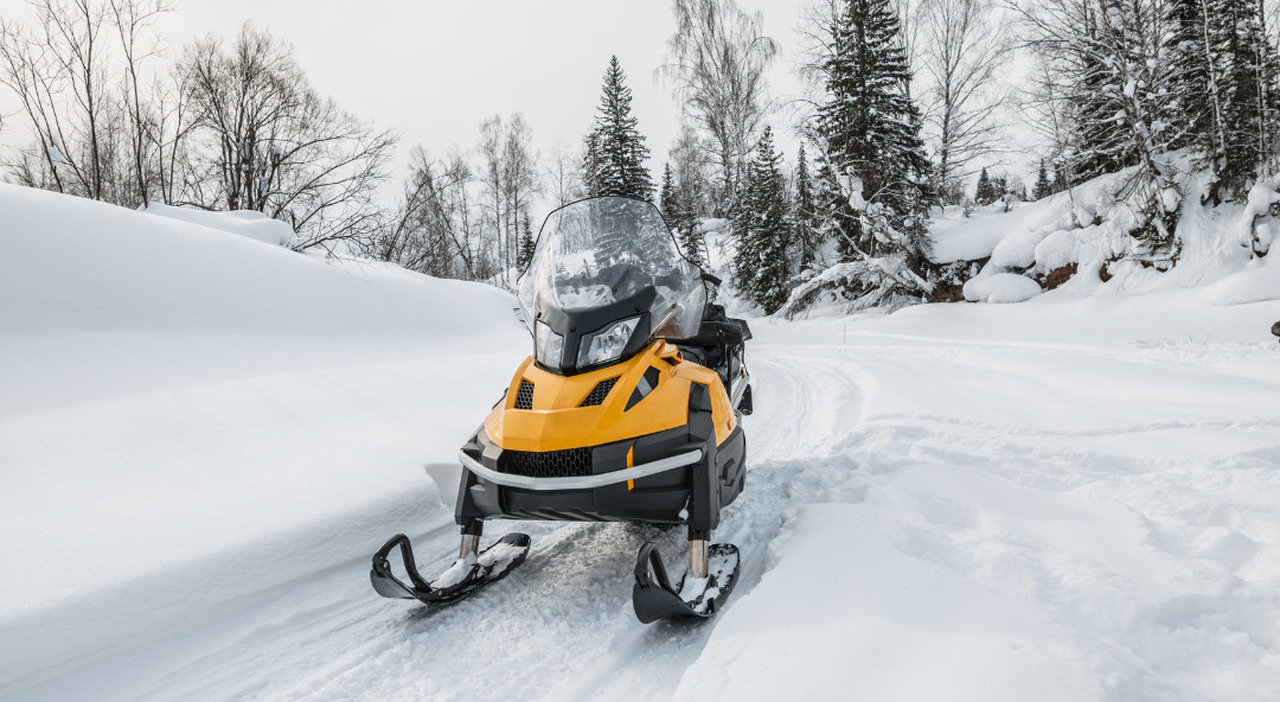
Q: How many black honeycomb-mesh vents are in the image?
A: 3